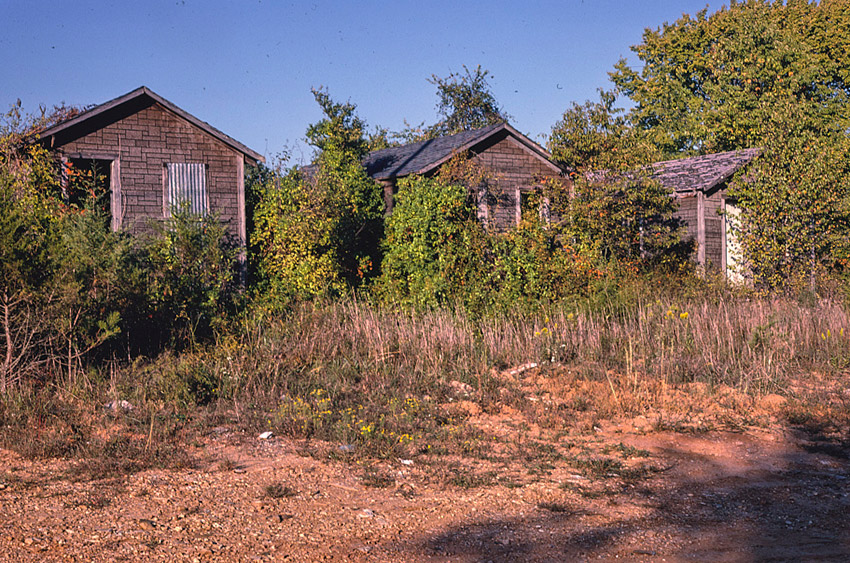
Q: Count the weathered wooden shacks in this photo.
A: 3